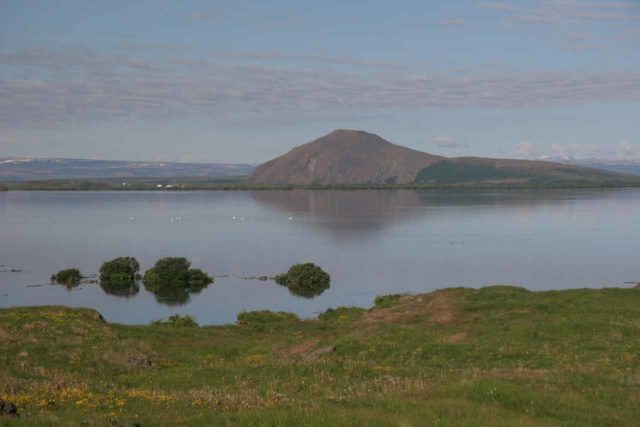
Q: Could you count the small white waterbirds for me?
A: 8